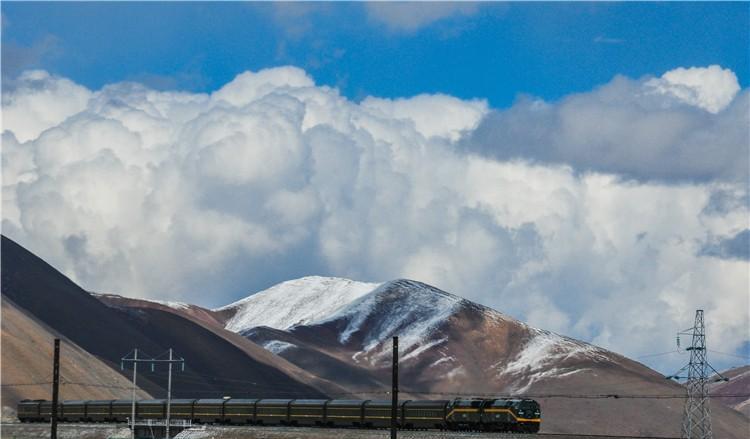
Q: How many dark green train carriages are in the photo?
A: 14